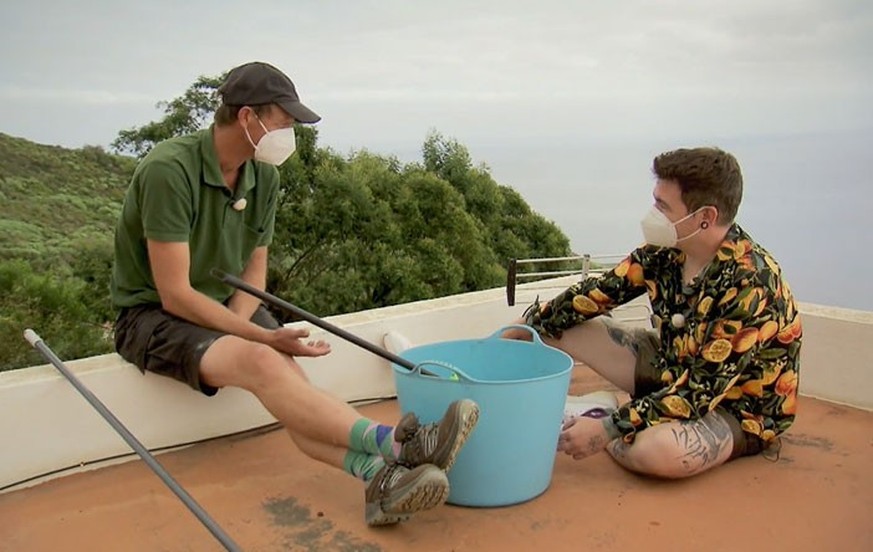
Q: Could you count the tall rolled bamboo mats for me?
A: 0